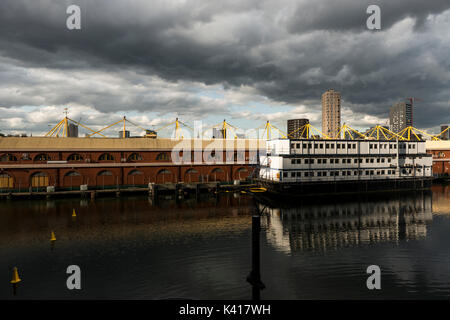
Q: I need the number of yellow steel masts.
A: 9